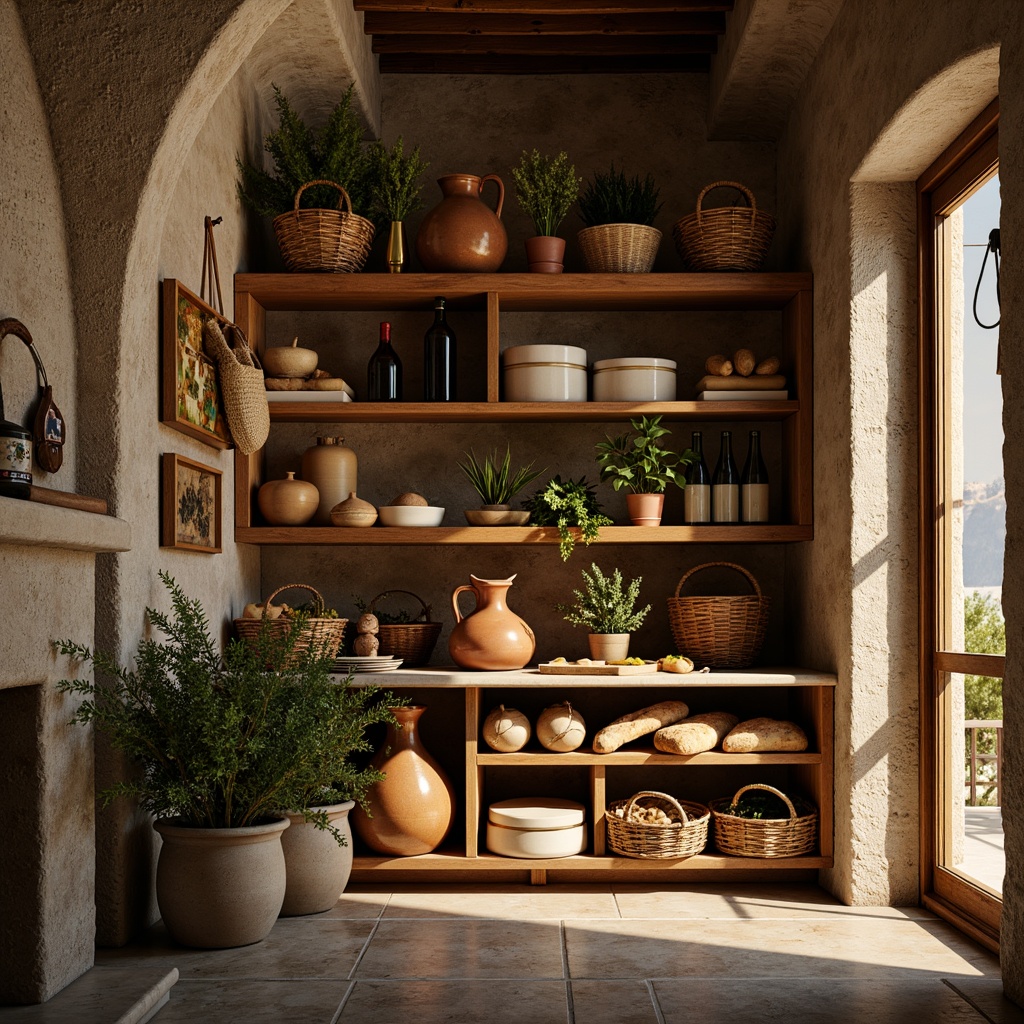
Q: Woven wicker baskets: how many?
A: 8